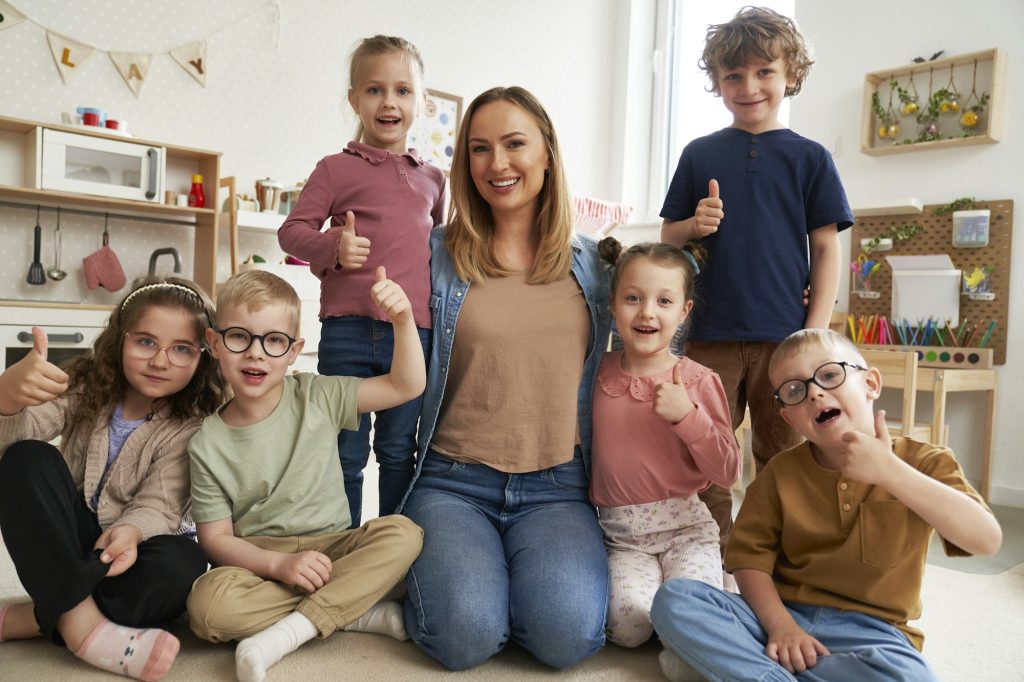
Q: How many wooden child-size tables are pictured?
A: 1